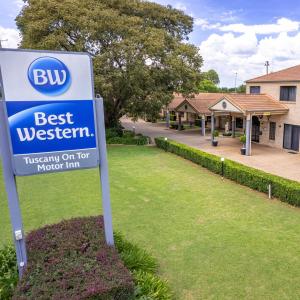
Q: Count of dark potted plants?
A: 2